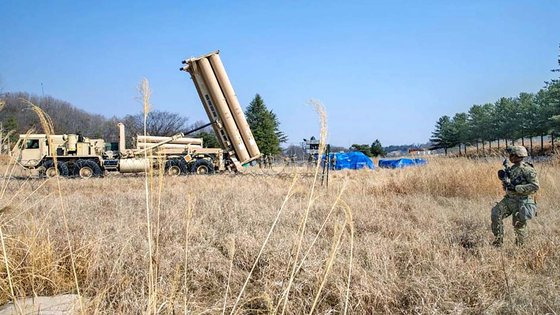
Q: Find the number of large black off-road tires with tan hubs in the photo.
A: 4